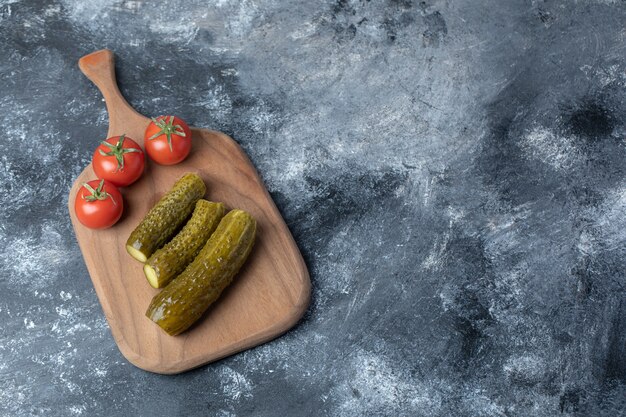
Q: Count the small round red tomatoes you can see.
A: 3